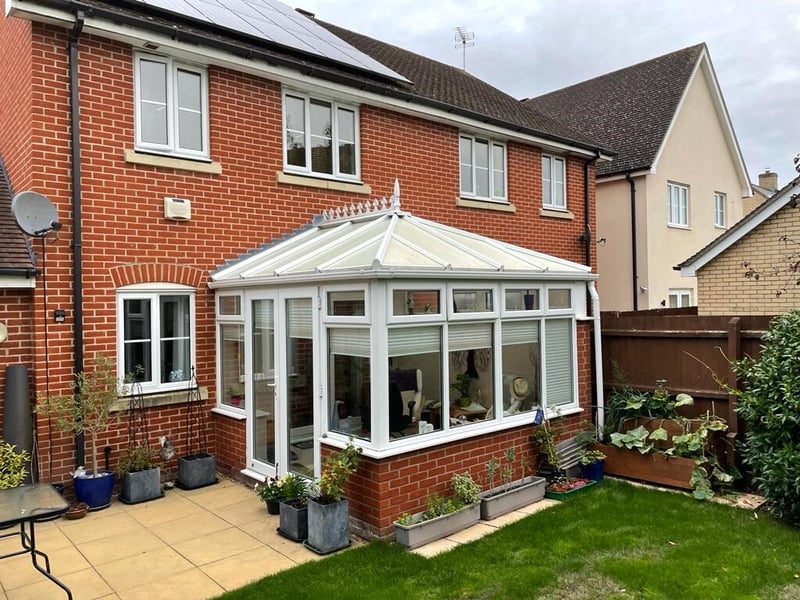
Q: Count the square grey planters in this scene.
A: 4